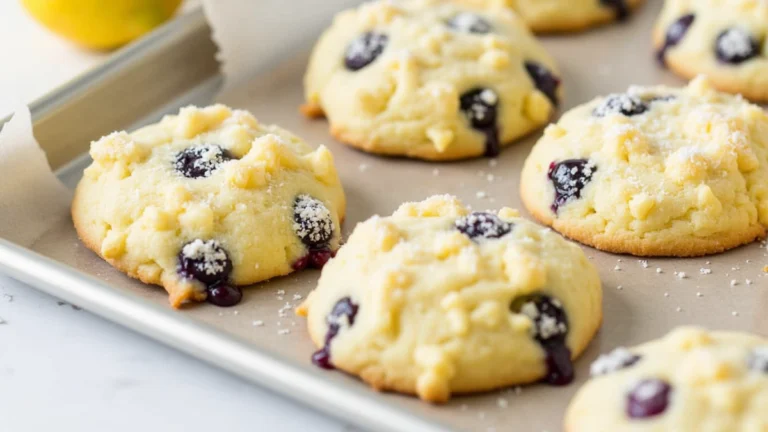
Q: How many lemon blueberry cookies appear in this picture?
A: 7